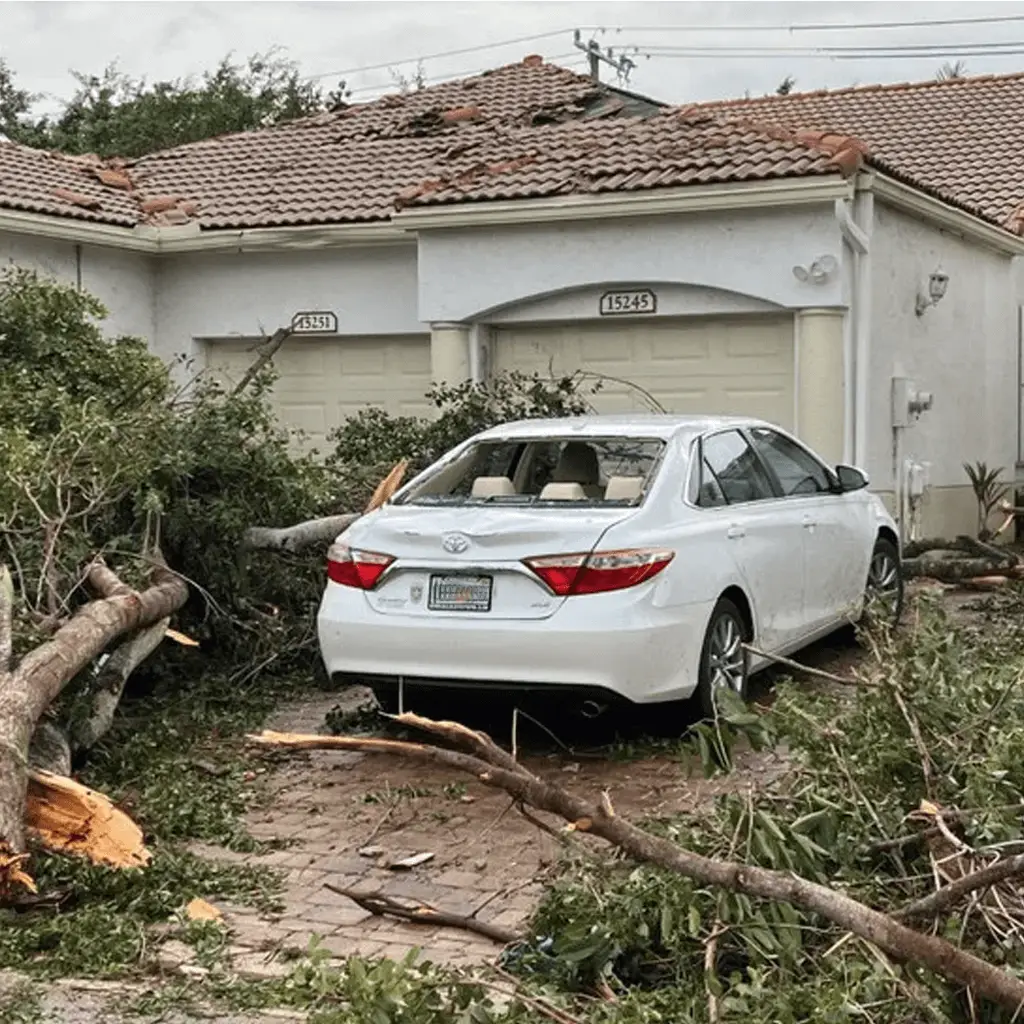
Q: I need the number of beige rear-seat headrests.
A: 3